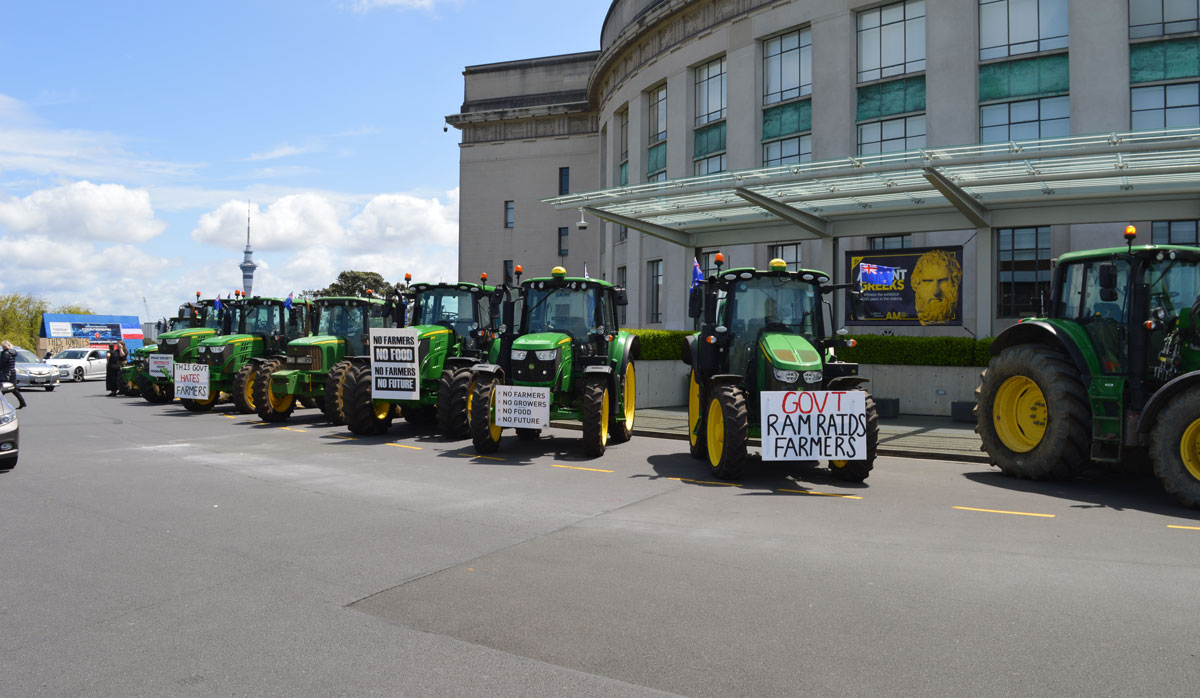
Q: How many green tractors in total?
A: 8